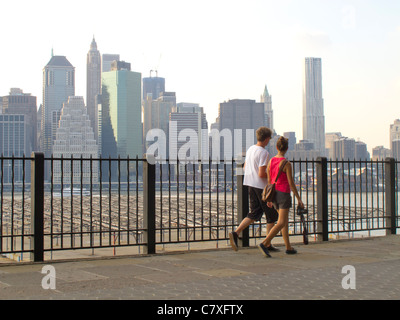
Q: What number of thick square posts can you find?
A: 5